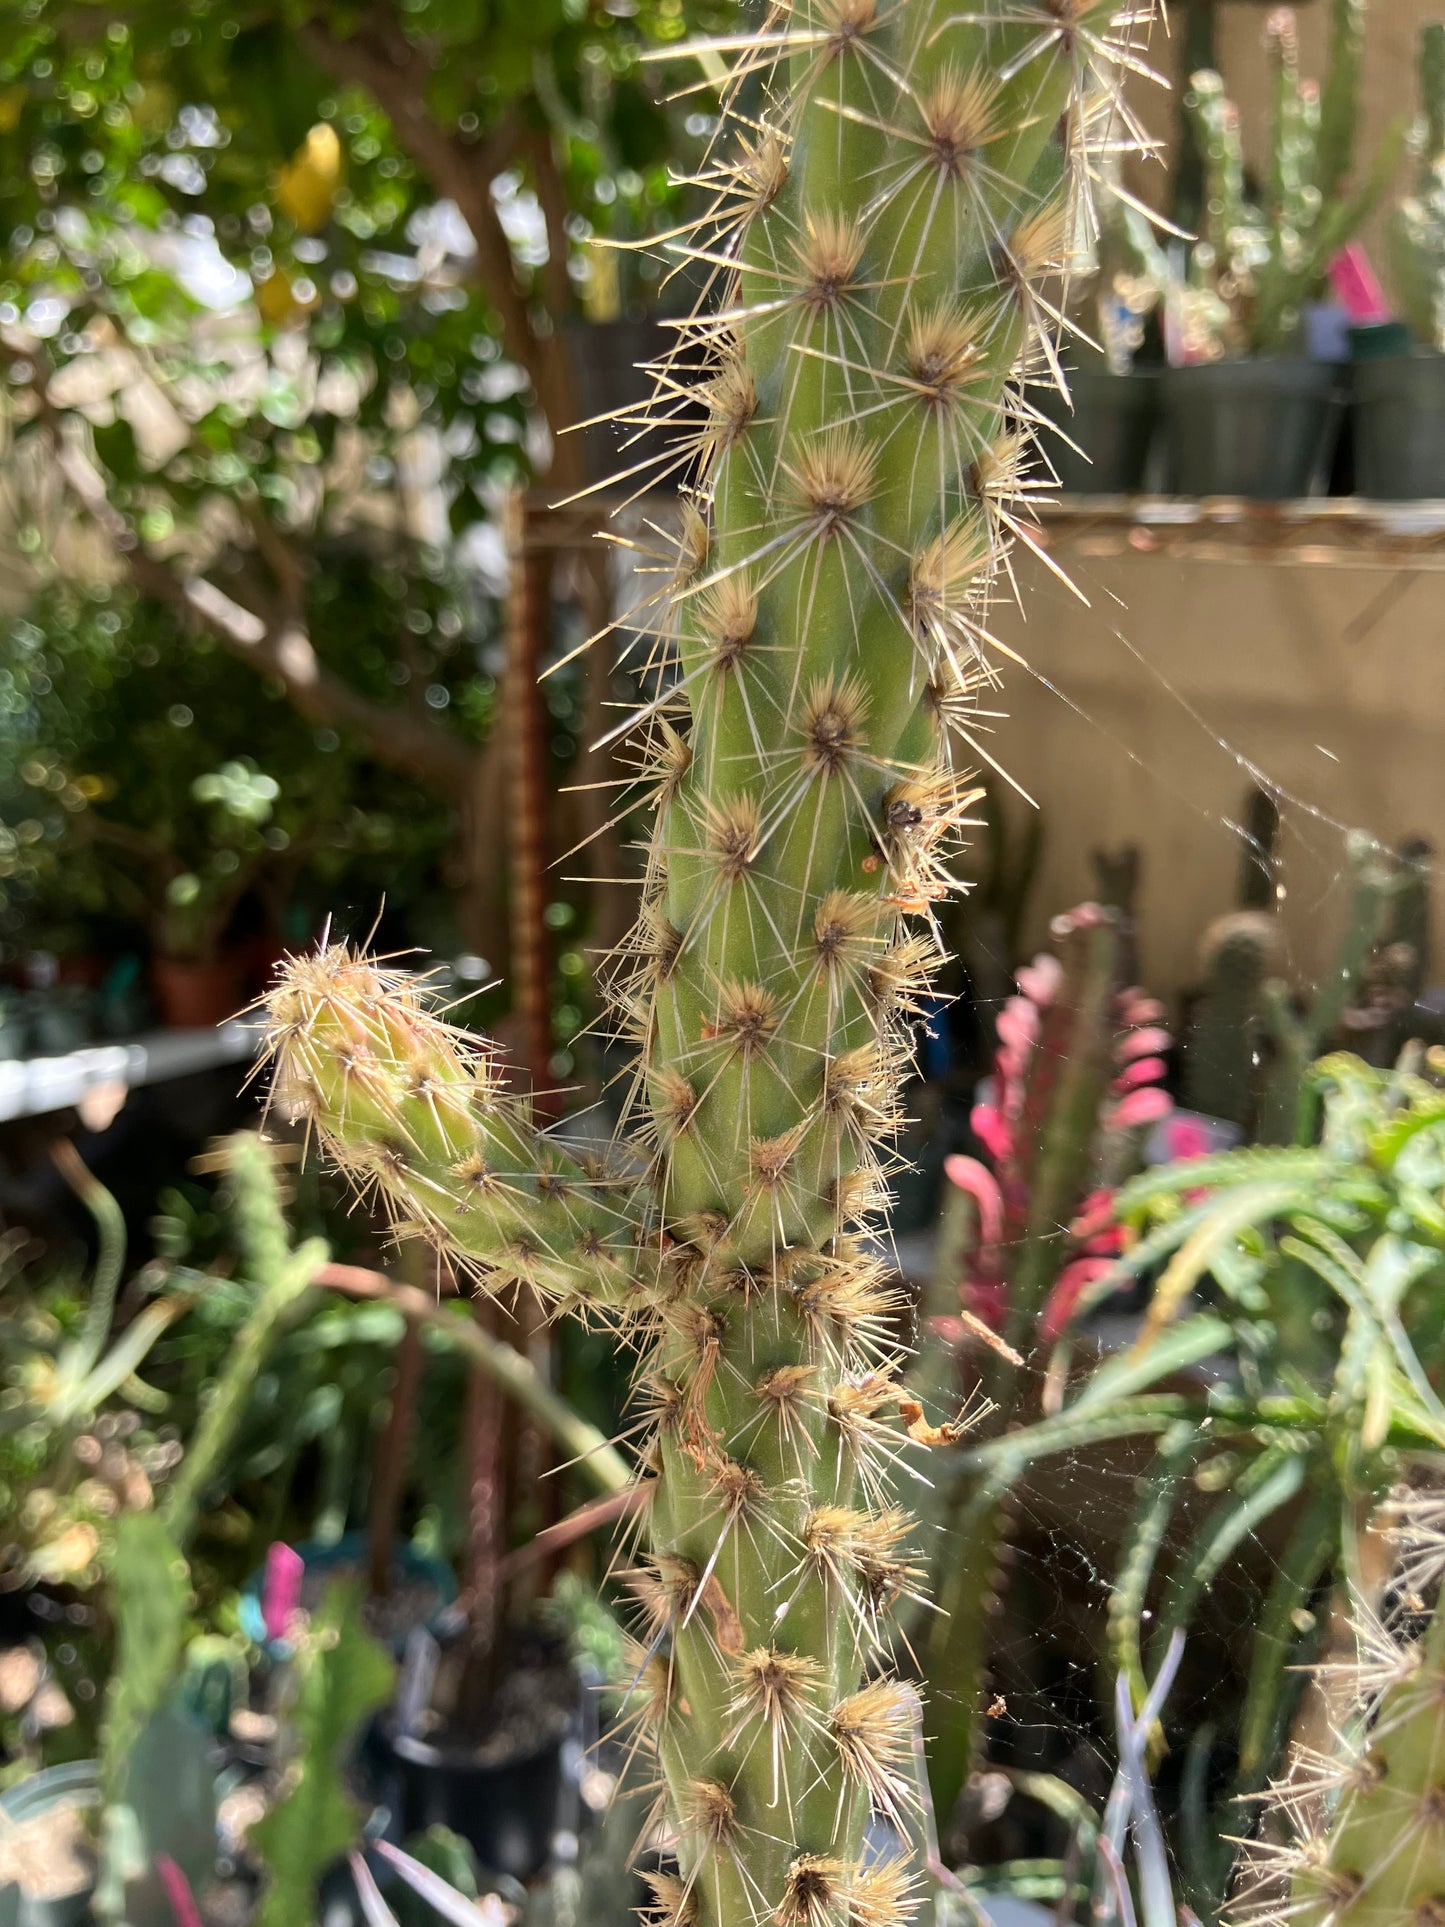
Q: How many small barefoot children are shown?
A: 0